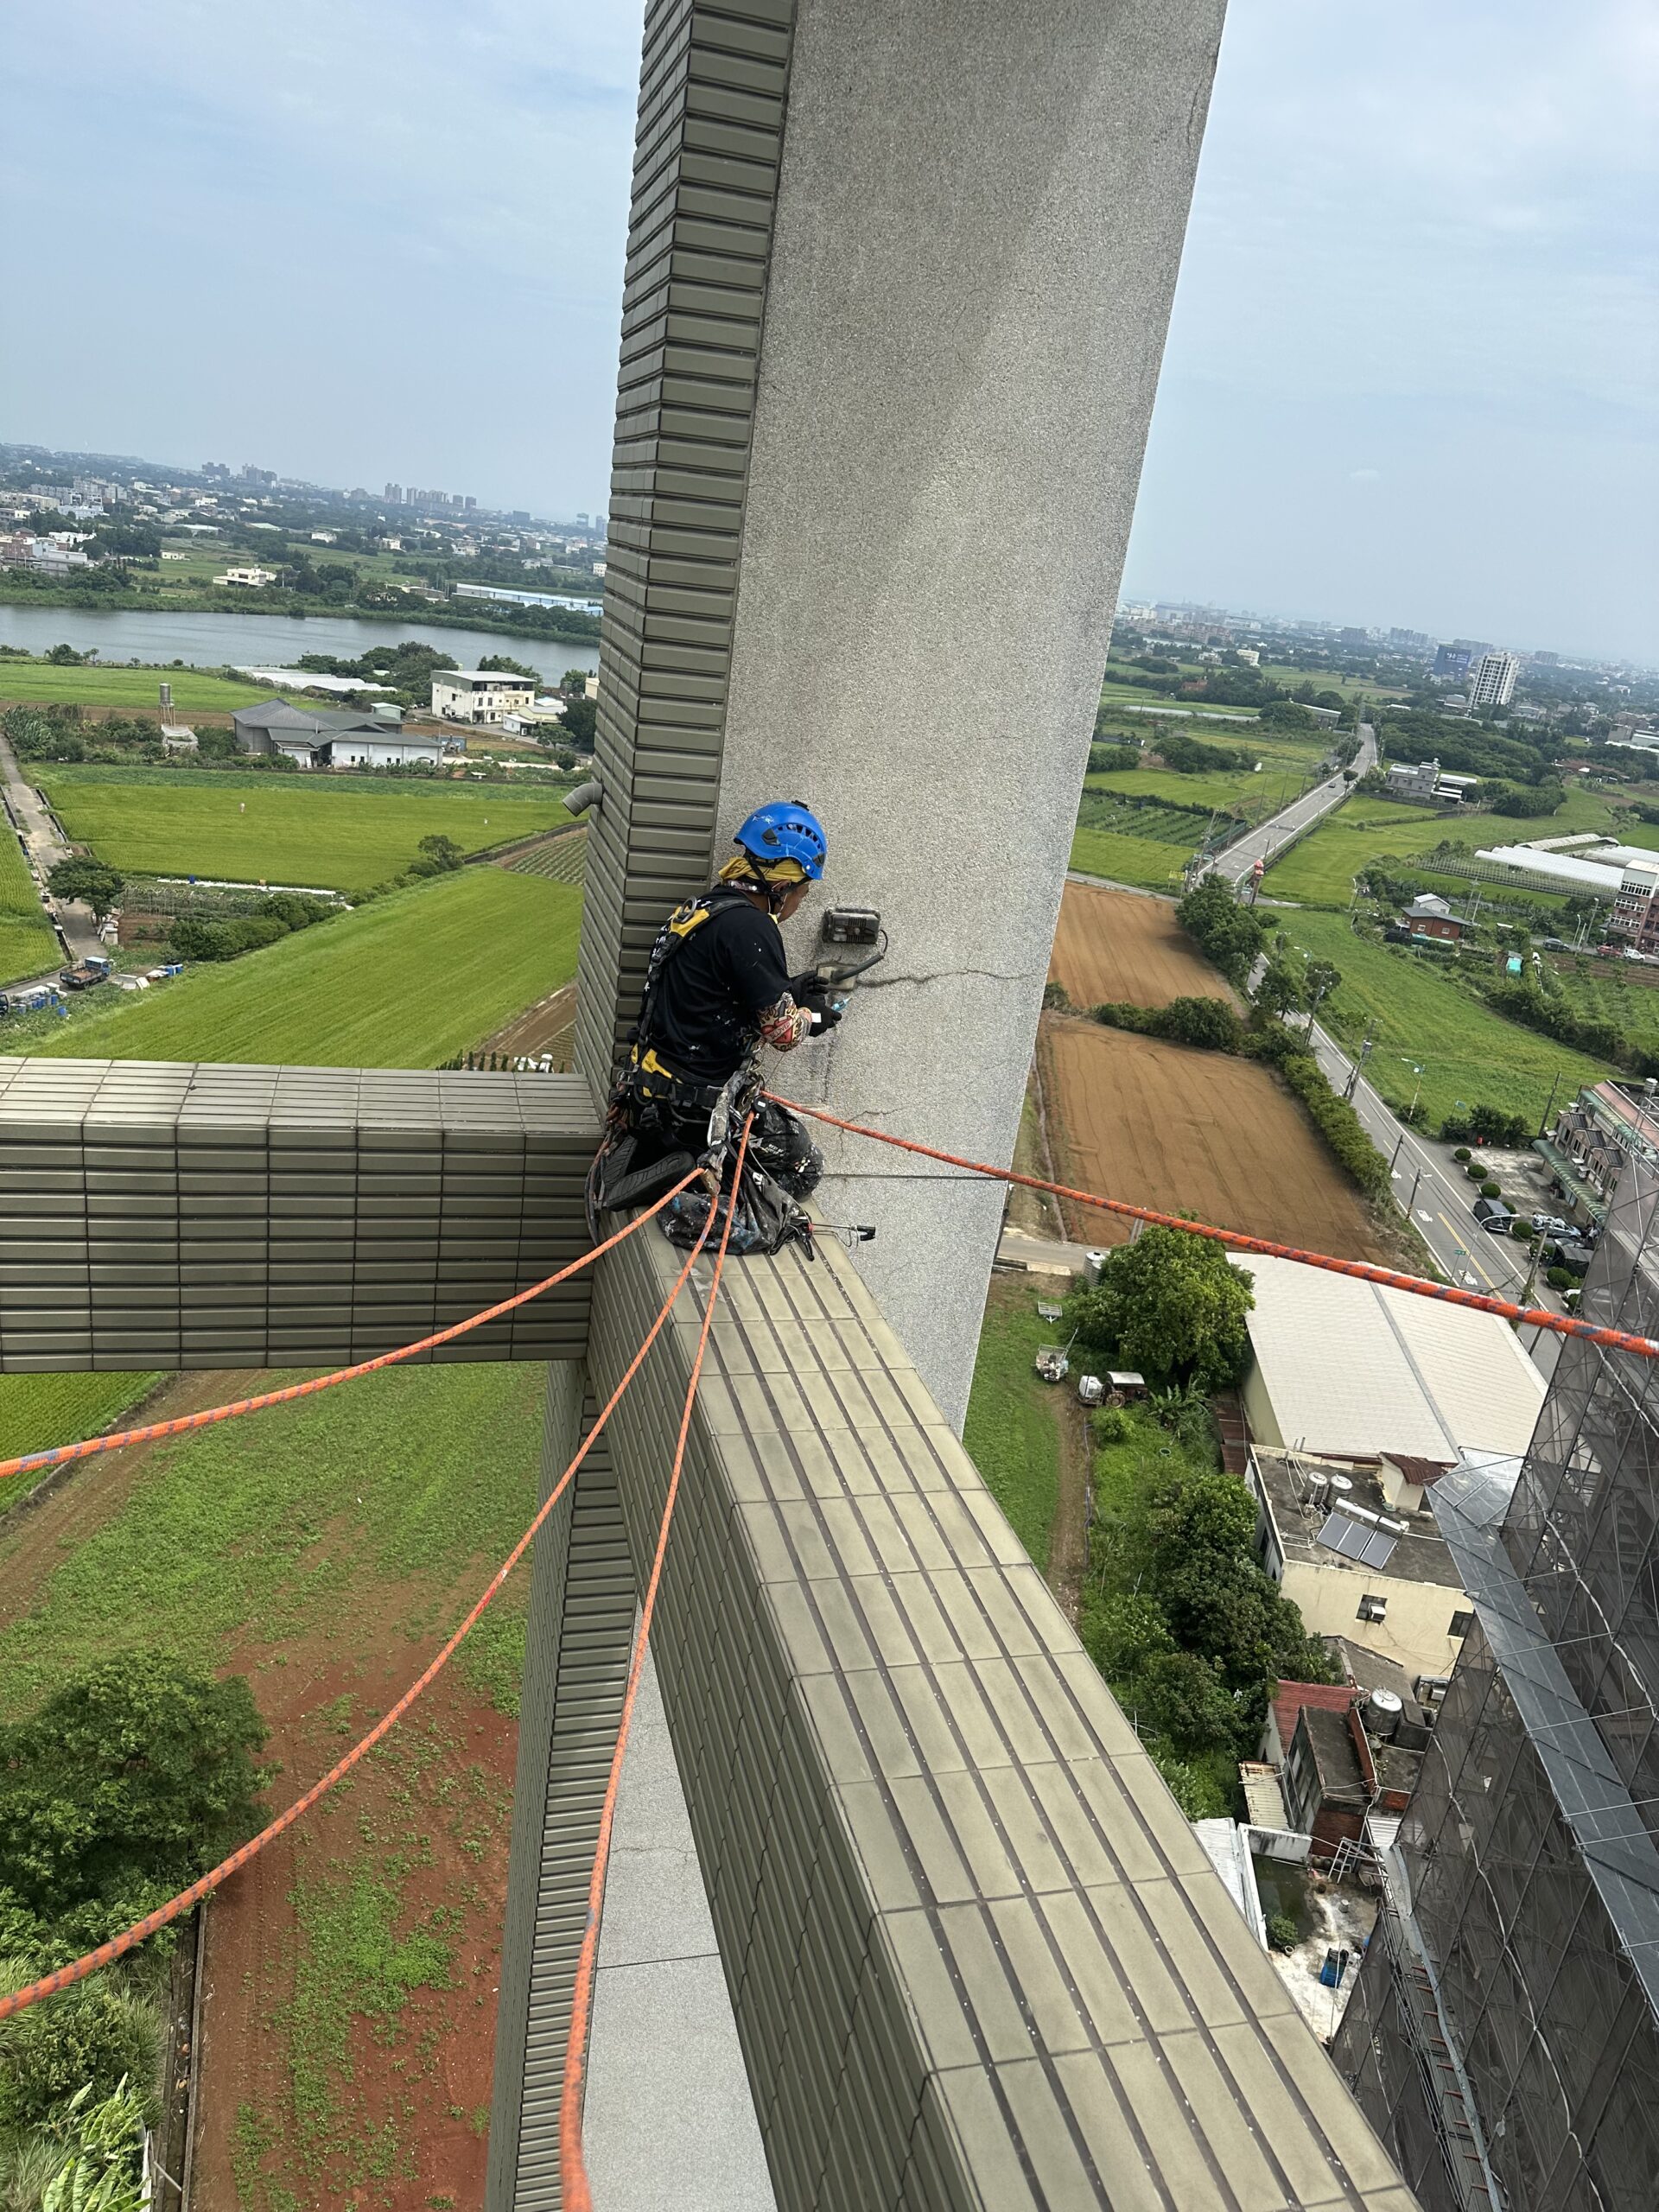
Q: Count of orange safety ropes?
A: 4